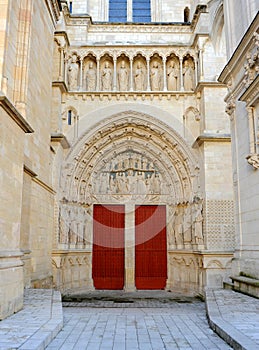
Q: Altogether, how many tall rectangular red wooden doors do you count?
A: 2